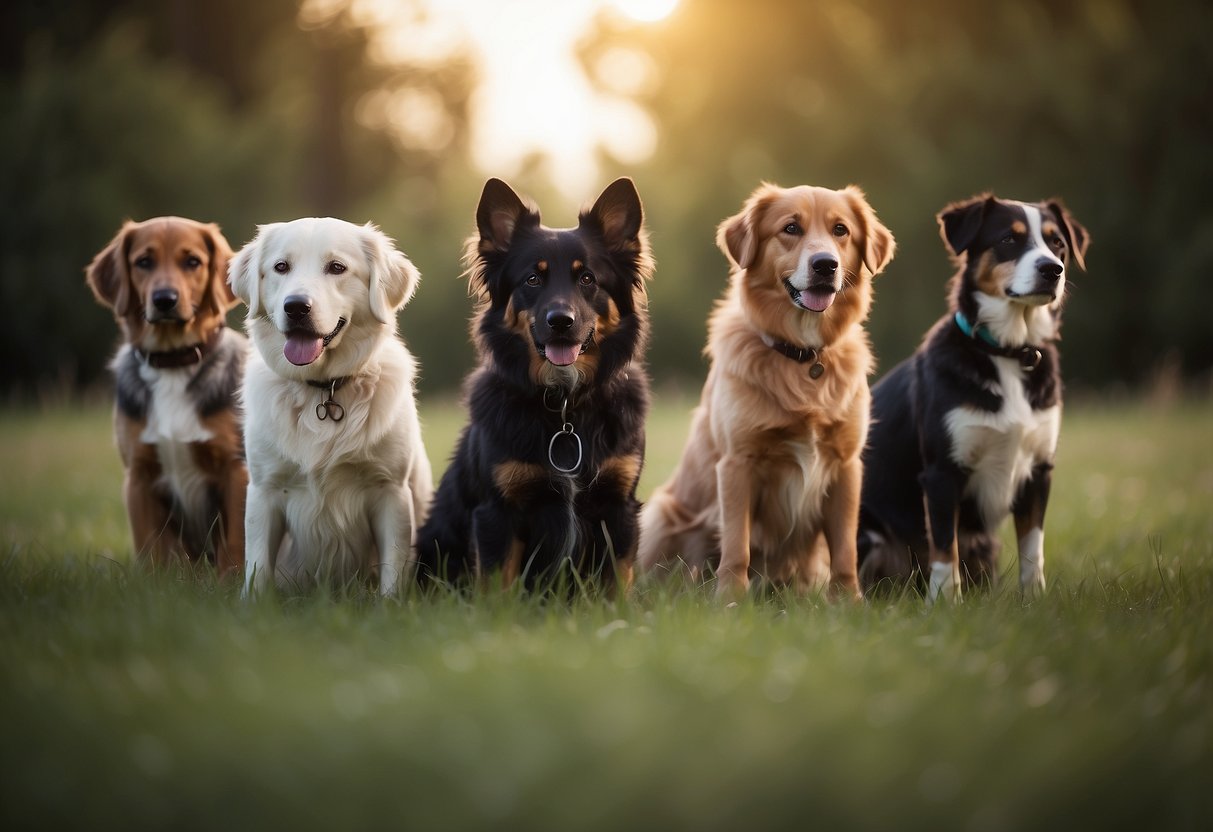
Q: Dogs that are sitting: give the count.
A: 5